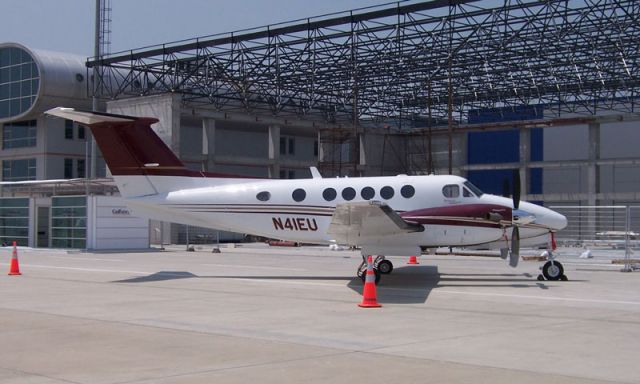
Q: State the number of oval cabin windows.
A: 7